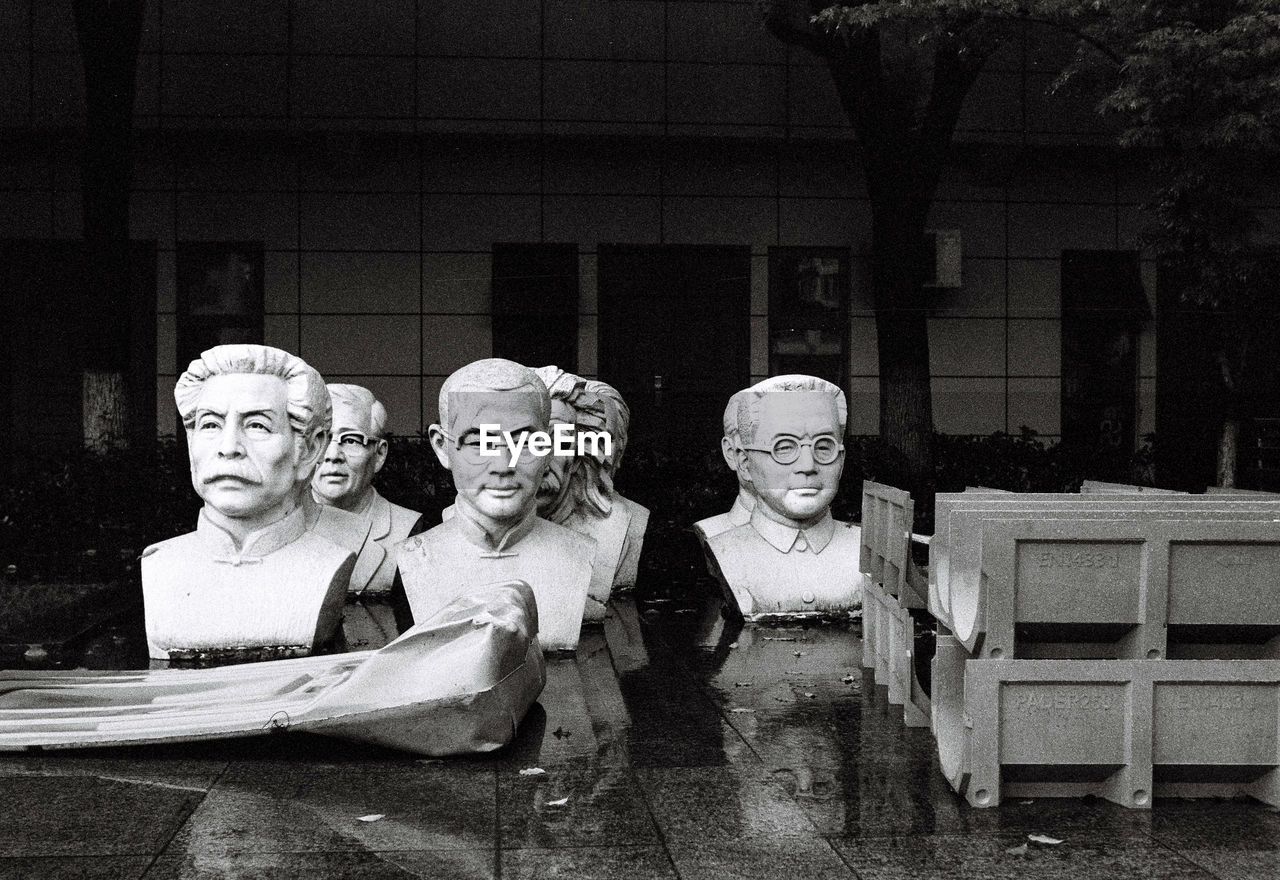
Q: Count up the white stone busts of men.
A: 7